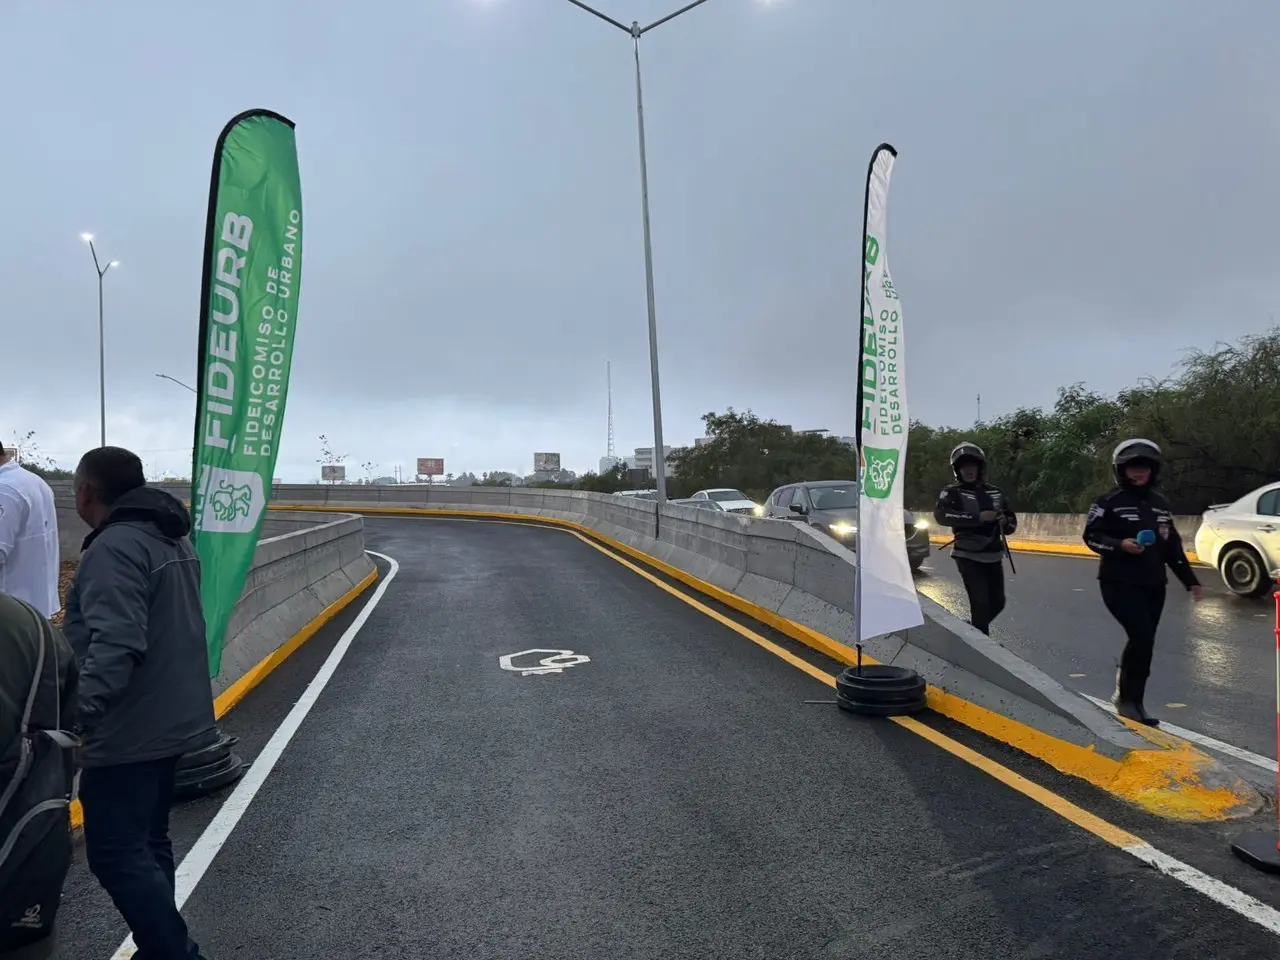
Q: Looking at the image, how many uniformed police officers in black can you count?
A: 2